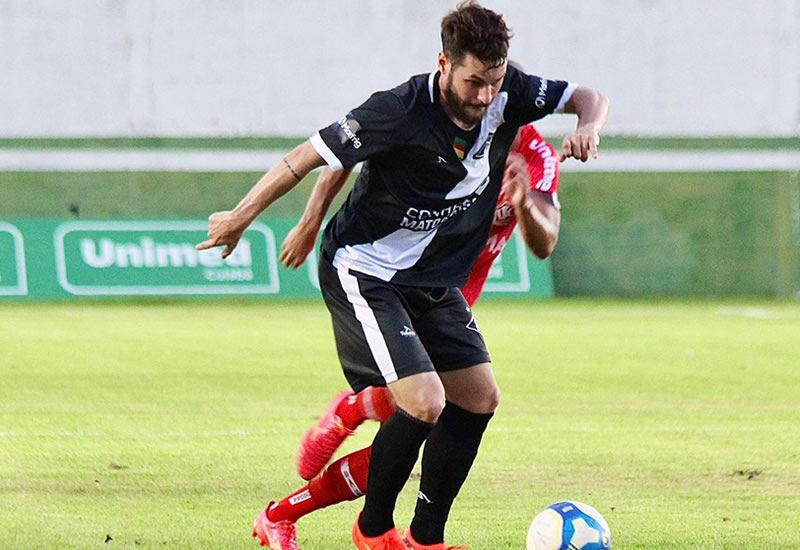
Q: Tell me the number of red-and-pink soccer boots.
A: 2